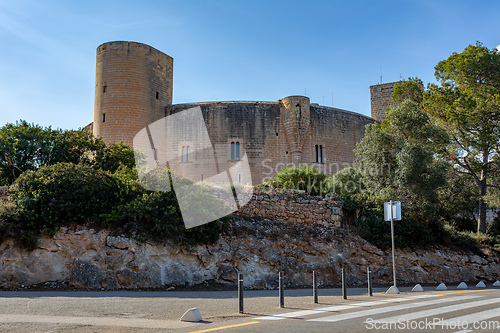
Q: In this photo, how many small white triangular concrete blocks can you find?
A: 7